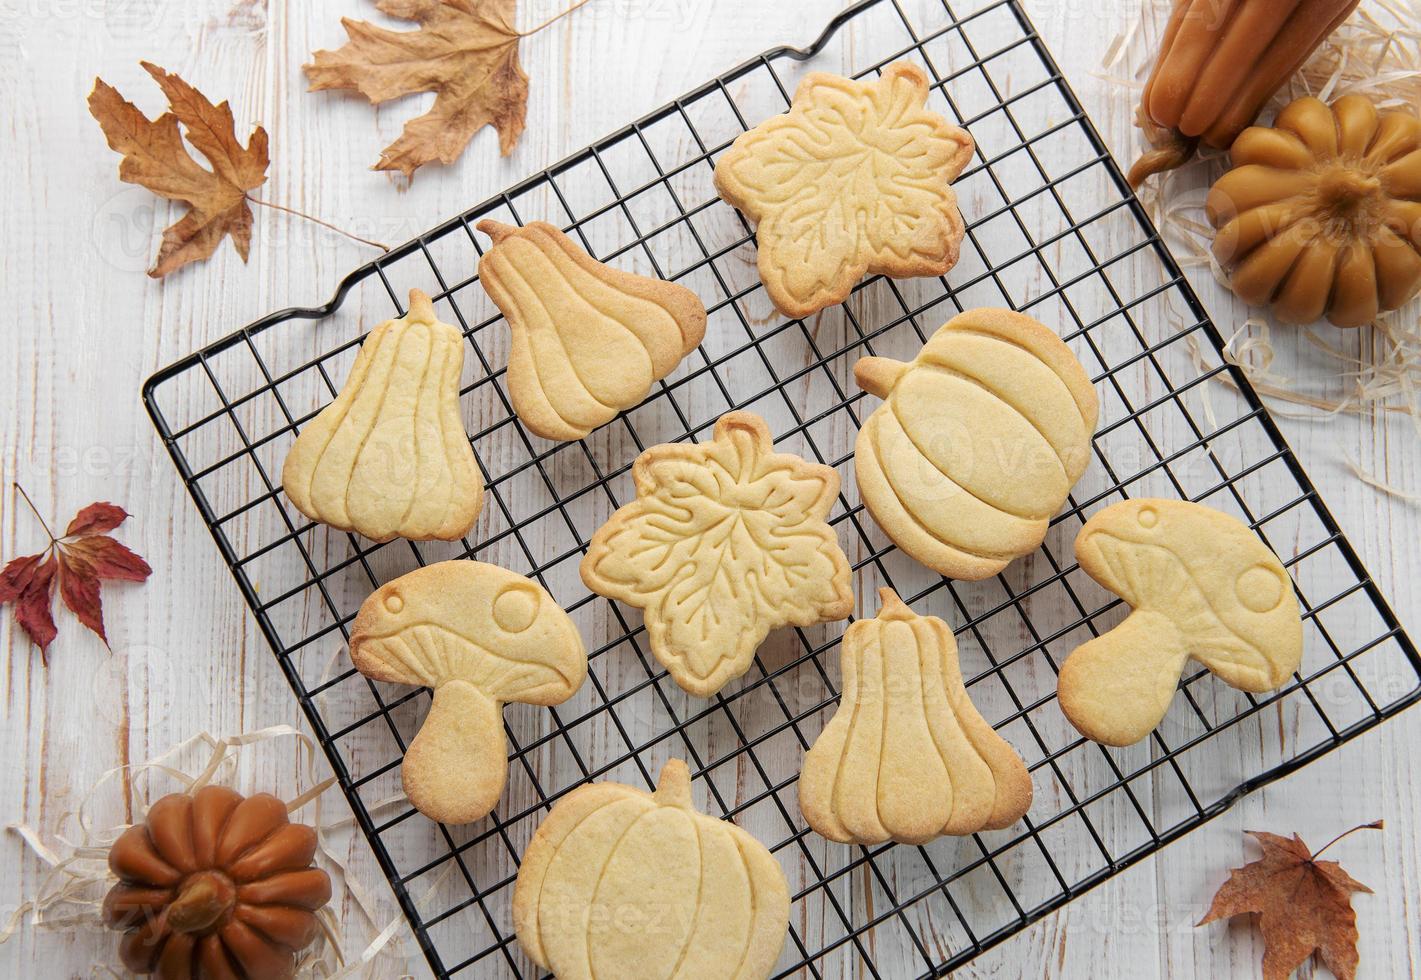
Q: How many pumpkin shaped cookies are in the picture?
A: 2